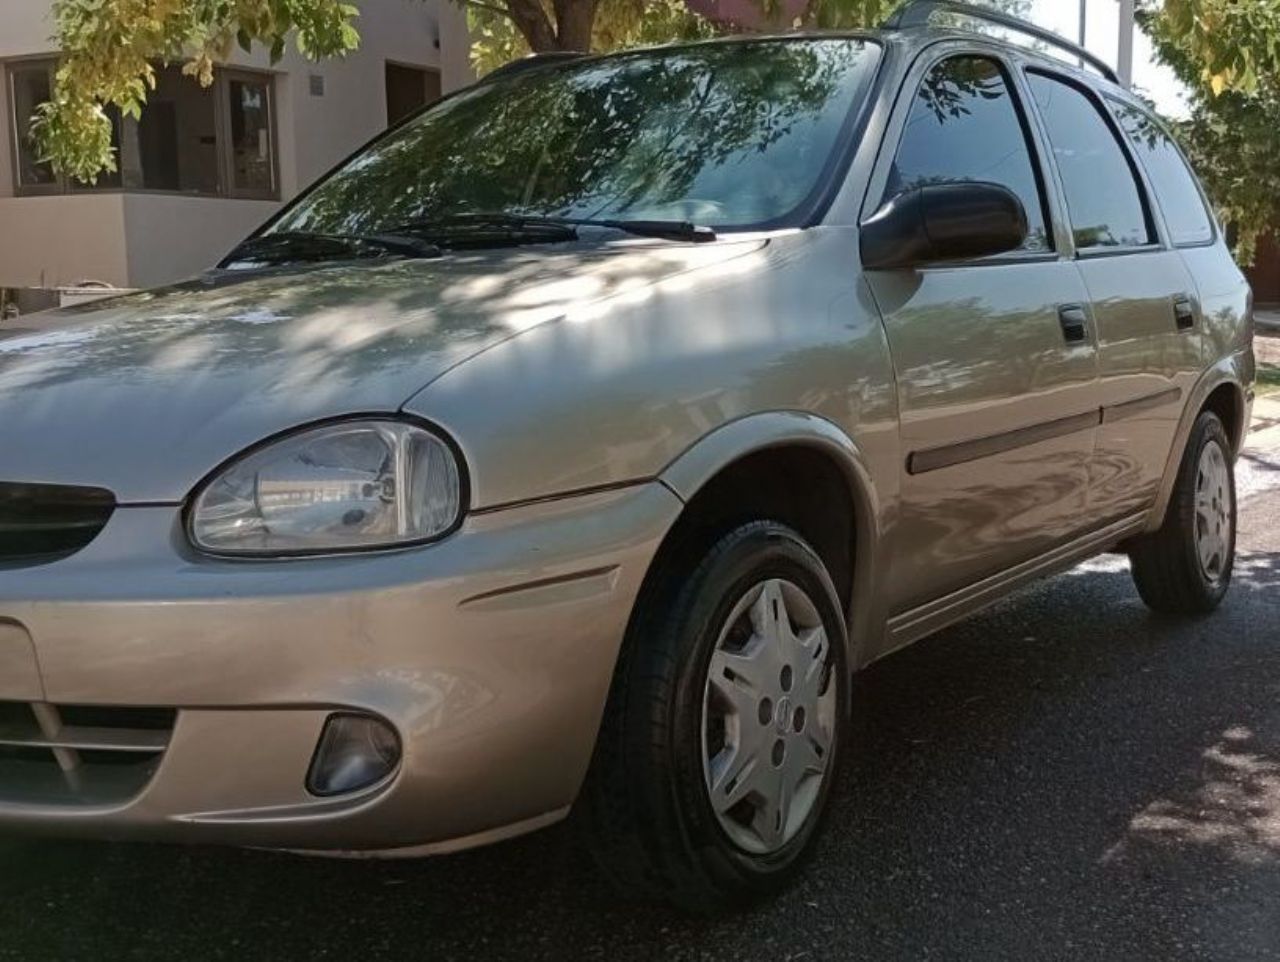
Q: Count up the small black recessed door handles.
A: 2